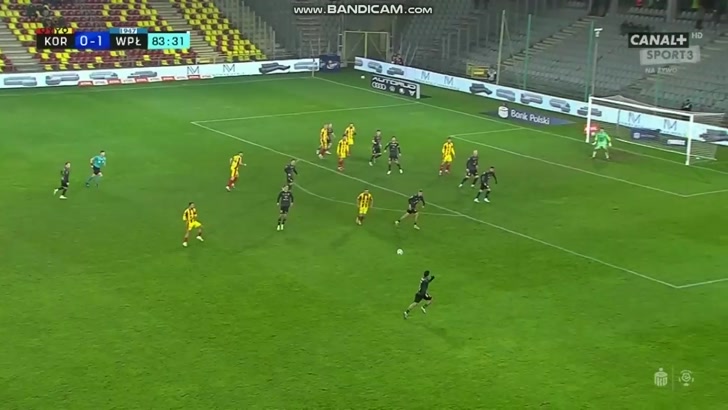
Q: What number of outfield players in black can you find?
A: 10